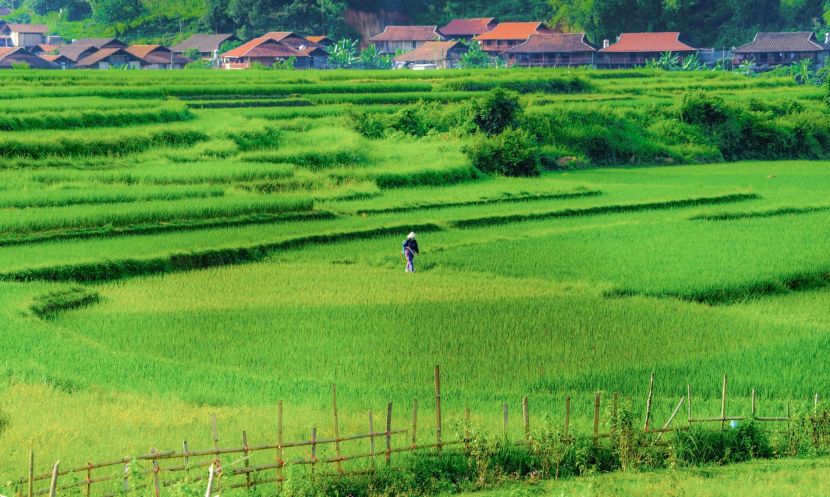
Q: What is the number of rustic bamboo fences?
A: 1